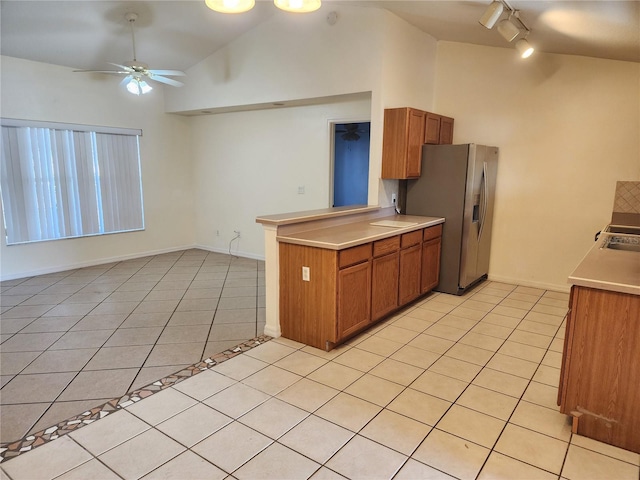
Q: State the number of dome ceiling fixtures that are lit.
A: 2